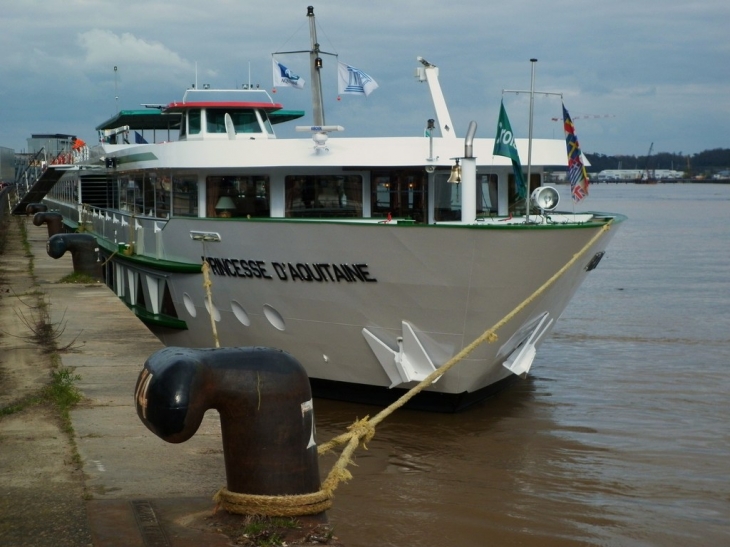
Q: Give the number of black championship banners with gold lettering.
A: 0